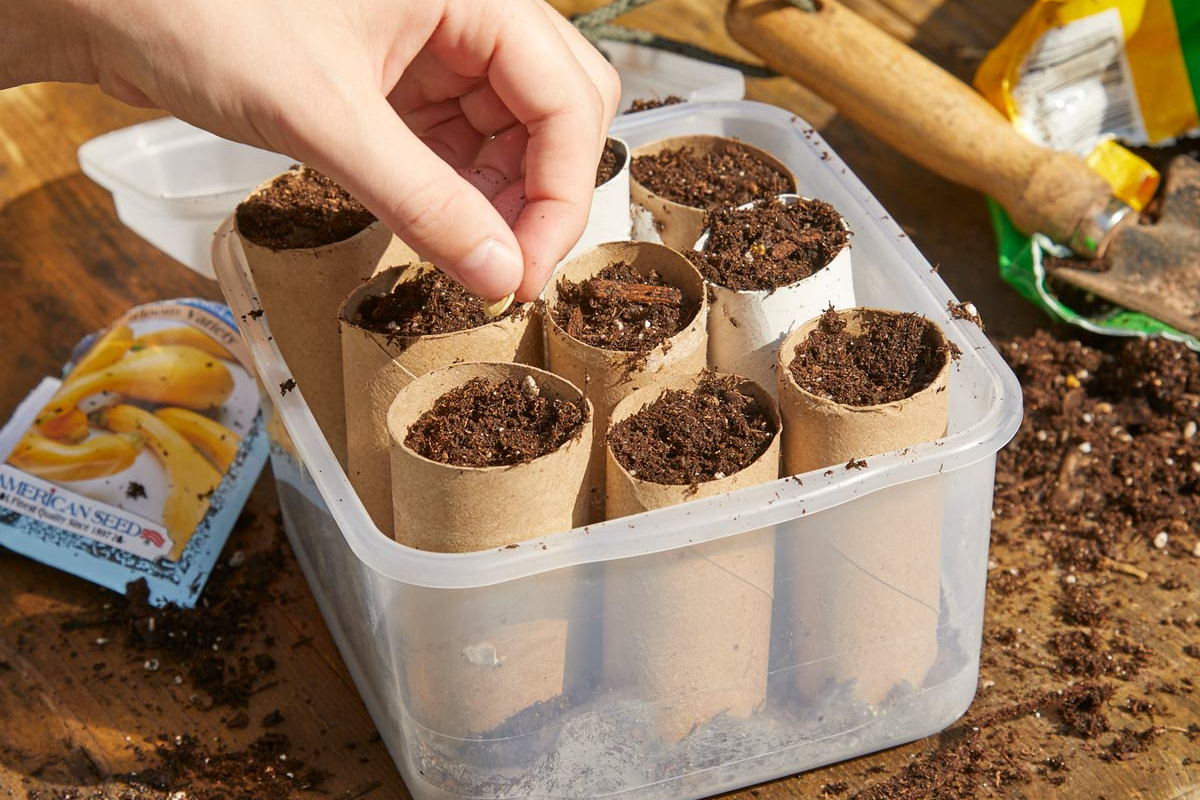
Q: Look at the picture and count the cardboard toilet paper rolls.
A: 9